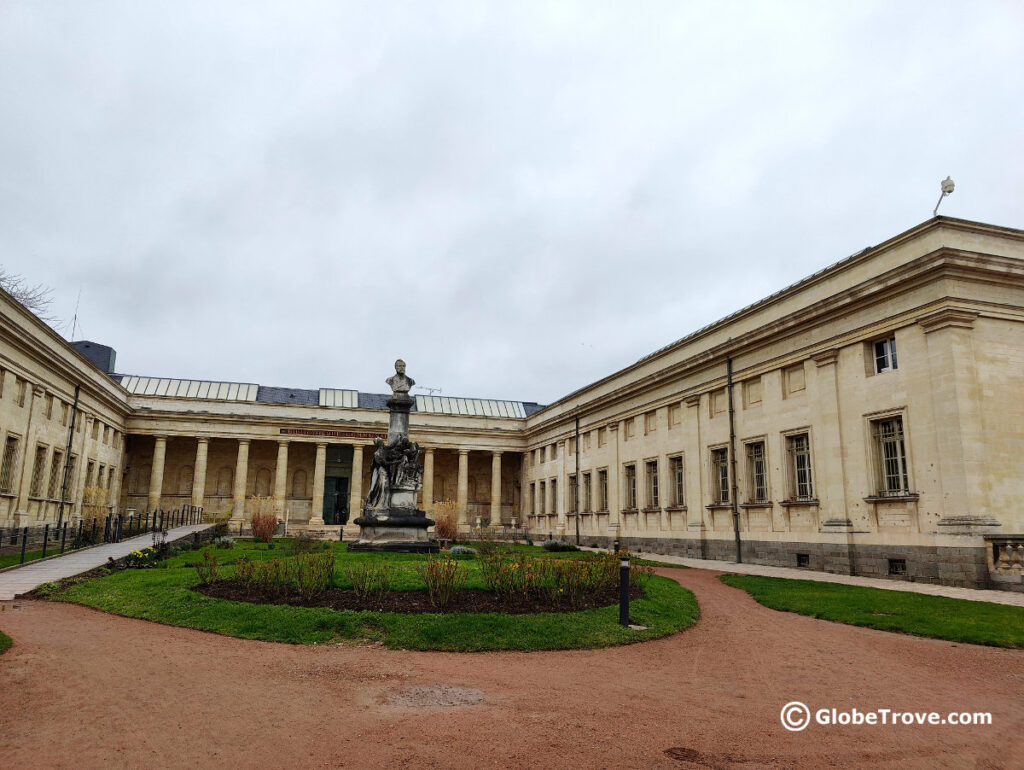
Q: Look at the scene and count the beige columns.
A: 9